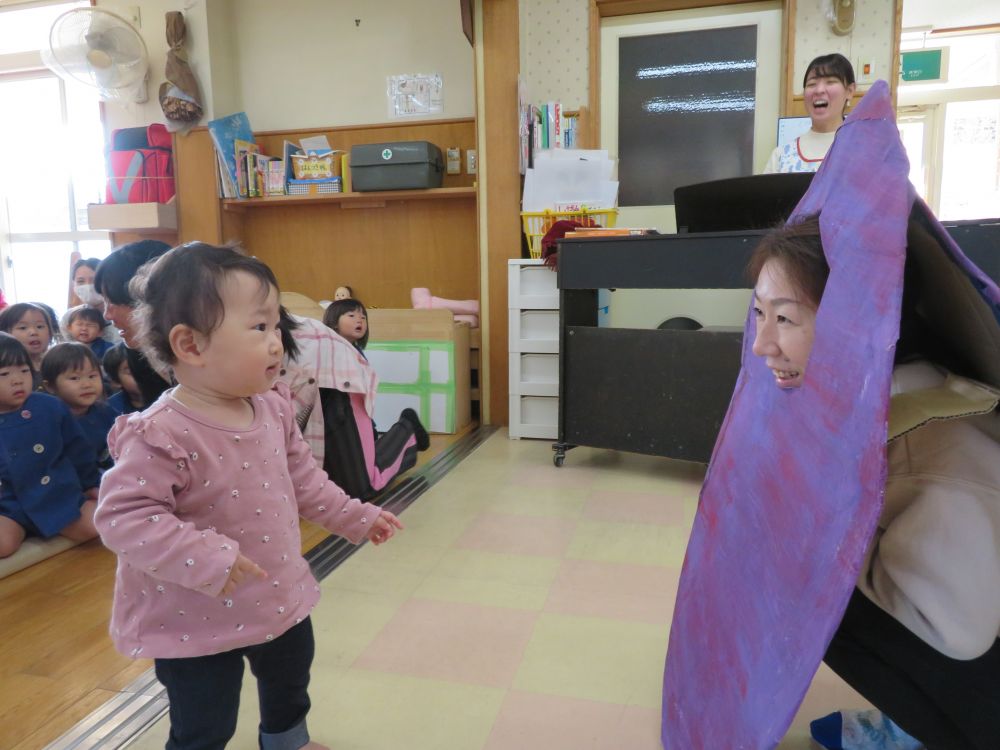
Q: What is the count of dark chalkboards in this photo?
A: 1